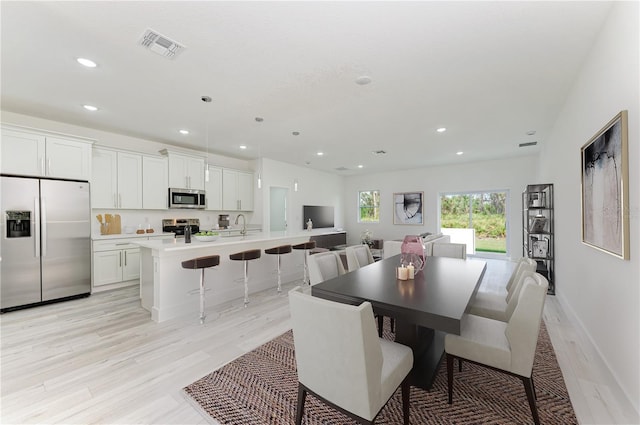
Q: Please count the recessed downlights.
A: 8